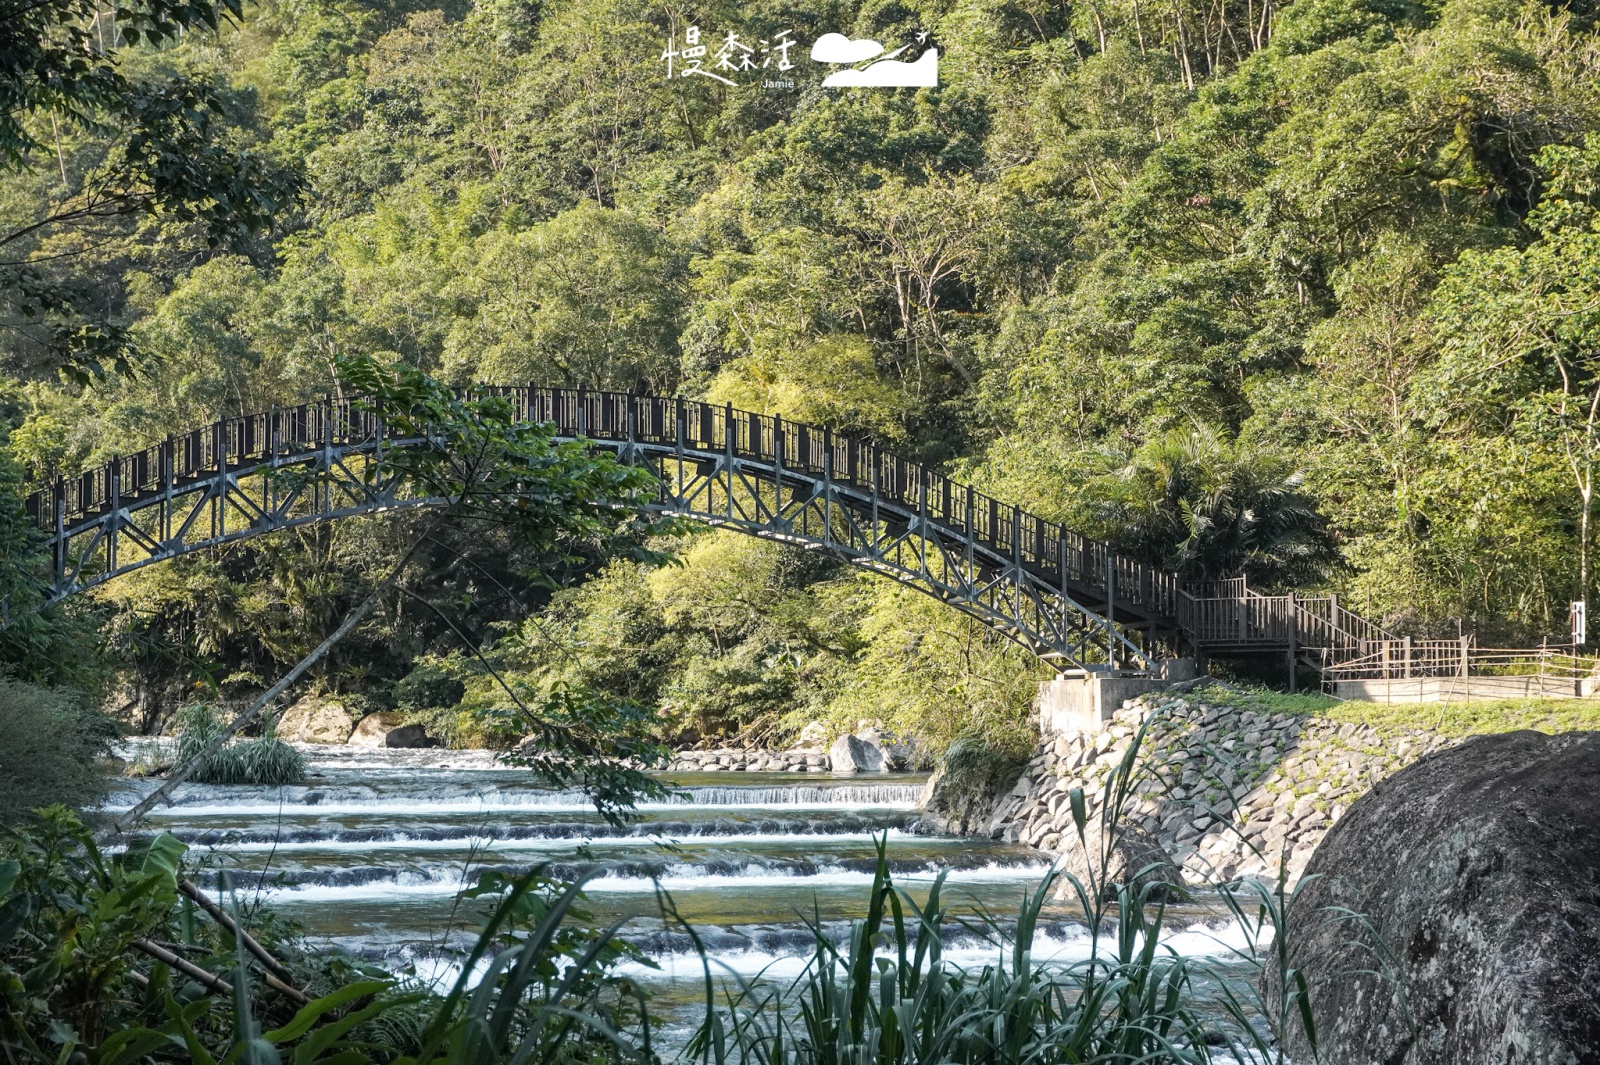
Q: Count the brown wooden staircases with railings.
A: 1